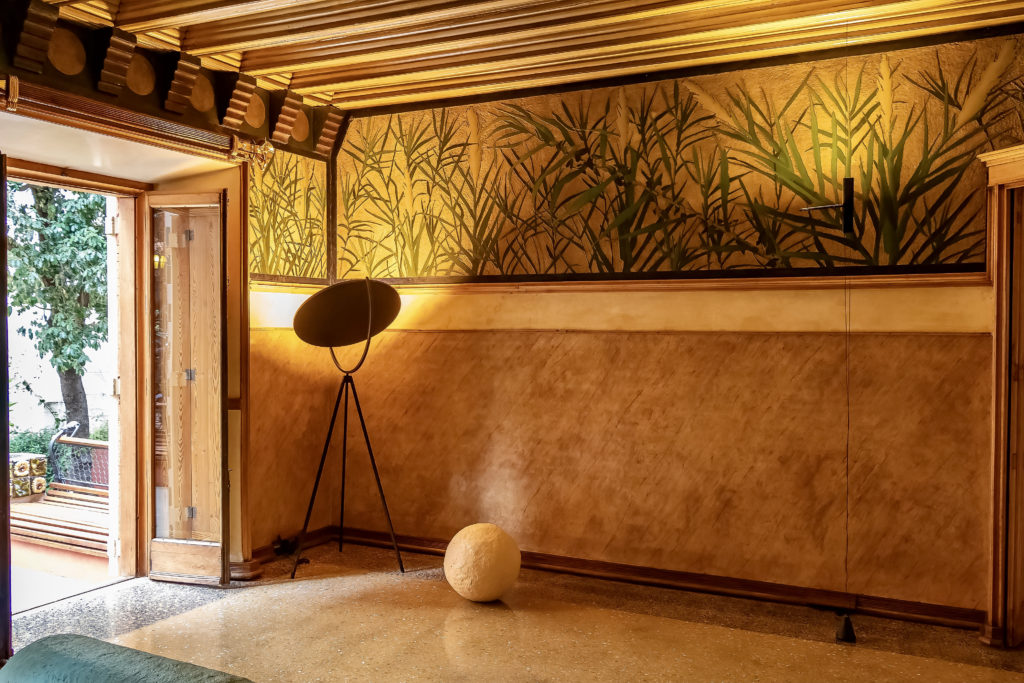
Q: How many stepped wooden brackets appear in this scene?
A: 6